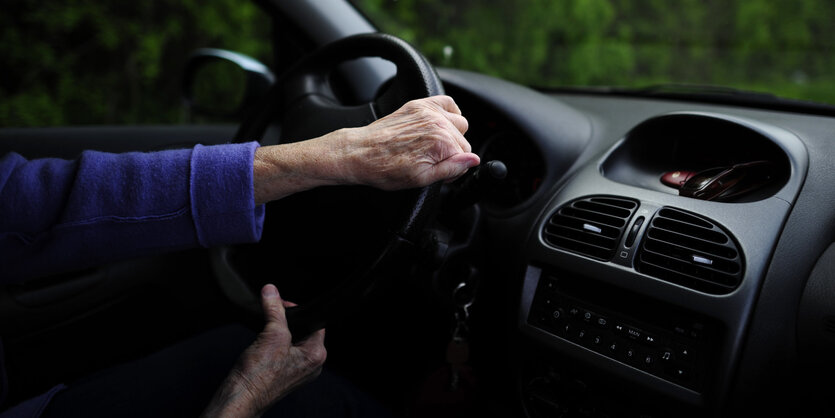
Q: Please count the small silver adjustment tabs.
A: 2